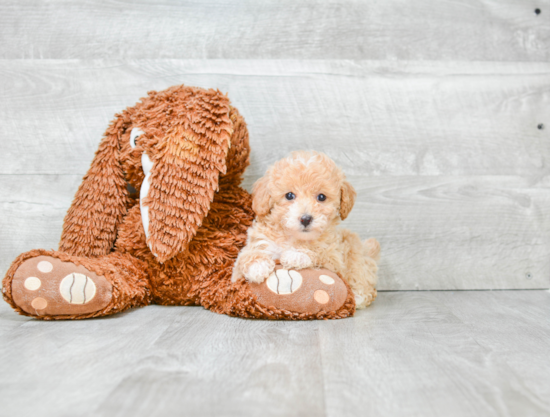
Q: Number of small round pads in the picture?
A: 5